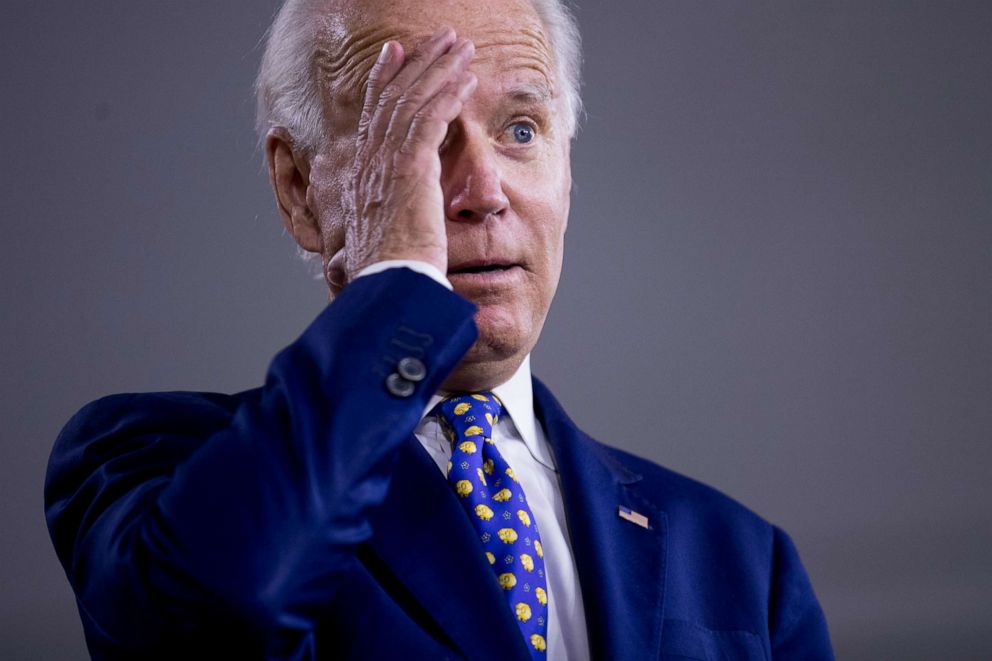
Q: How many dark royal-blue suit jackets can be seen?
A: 1